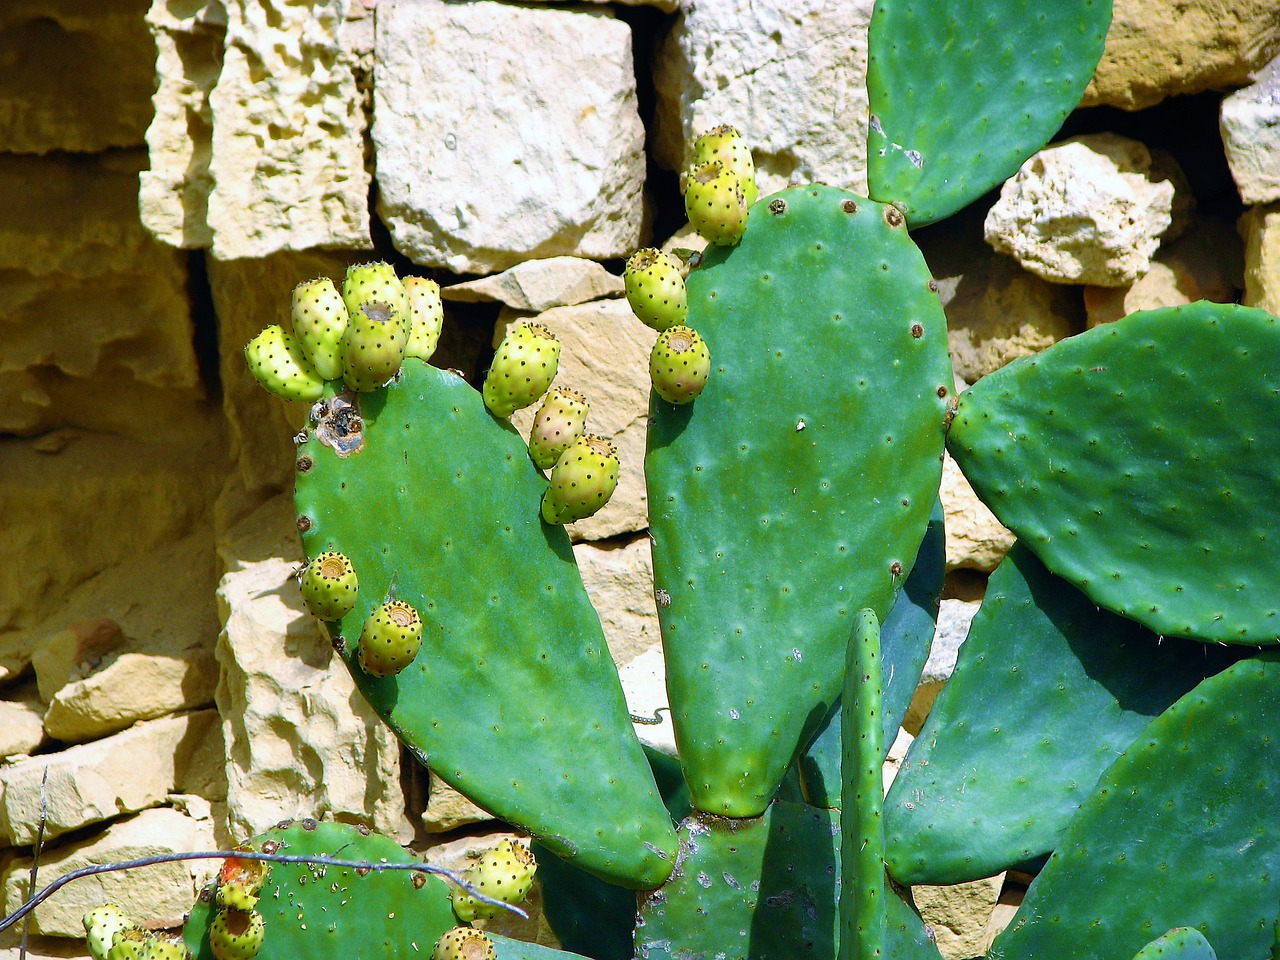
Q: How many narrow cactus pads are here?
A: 1